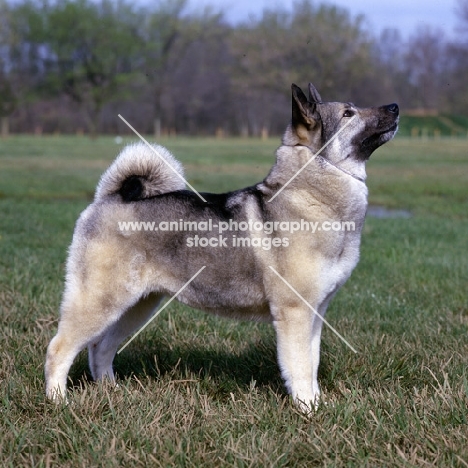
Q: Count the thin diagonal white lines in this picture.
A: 4